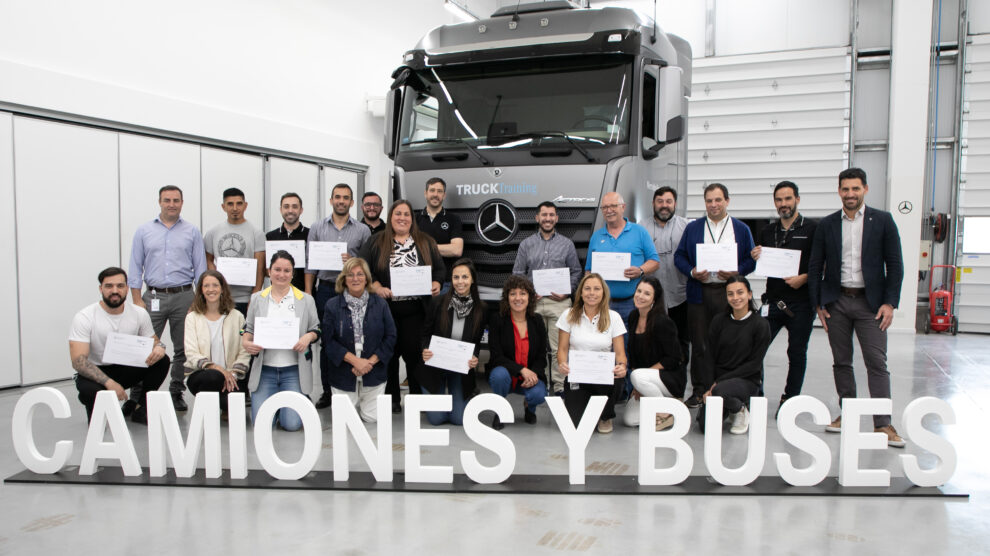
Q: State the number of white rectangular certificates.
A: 12